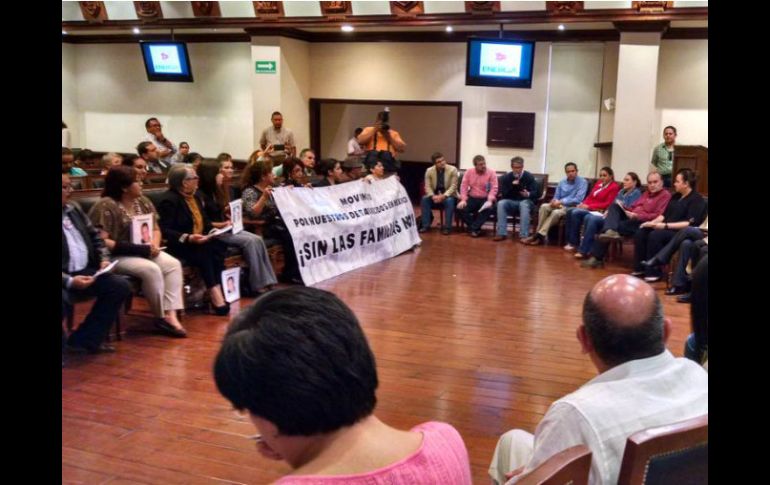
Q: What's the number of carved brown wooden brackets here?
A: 9